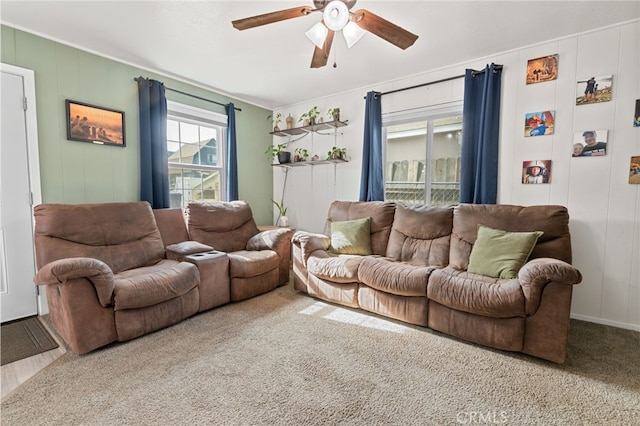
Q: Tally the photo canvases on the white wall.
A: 7